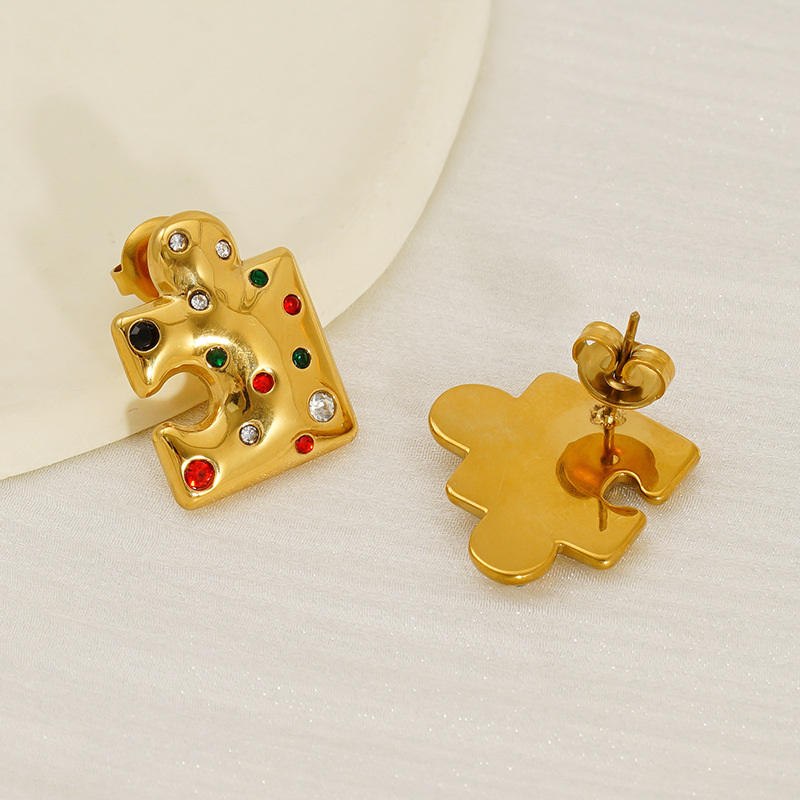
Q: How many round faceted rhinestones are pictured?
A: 13